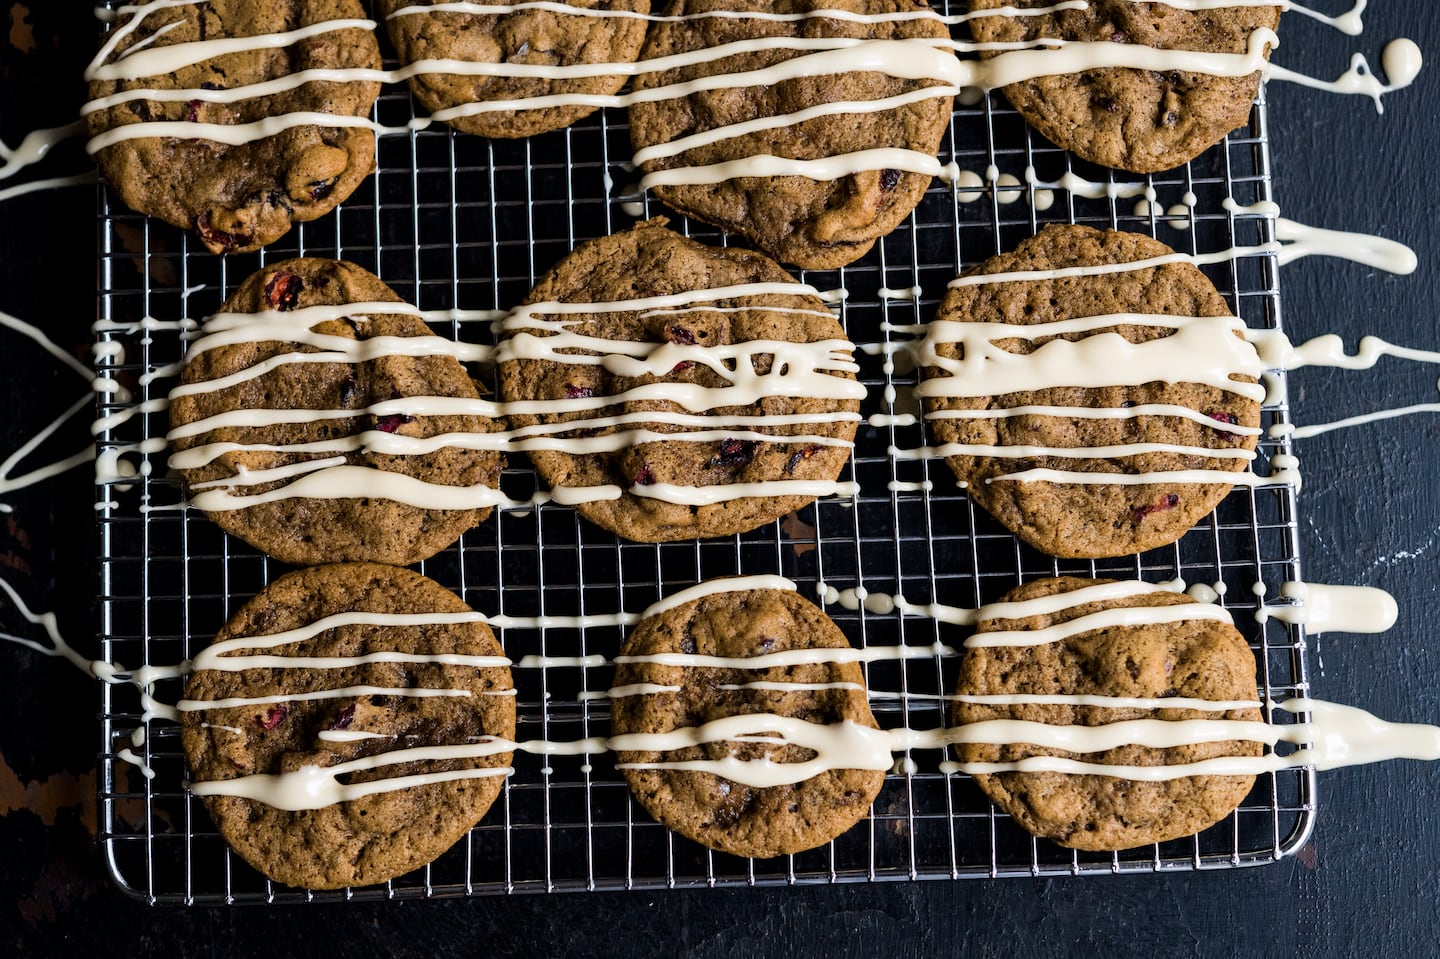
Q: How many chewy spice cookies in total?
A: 10